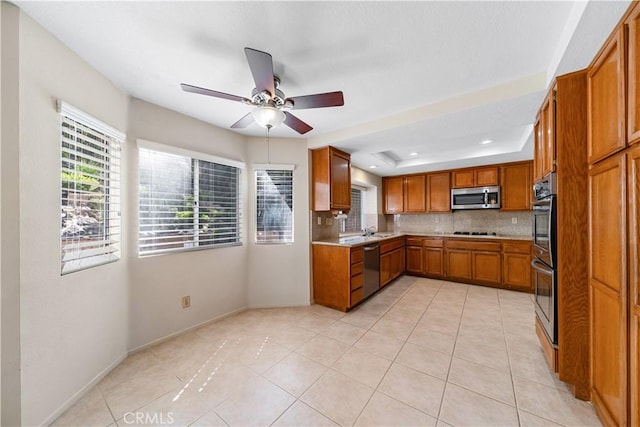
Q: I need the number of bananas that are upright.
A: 0